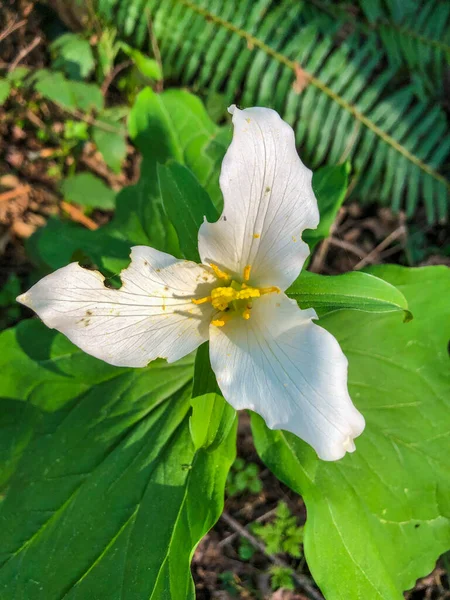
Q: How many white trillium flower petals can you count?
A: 3